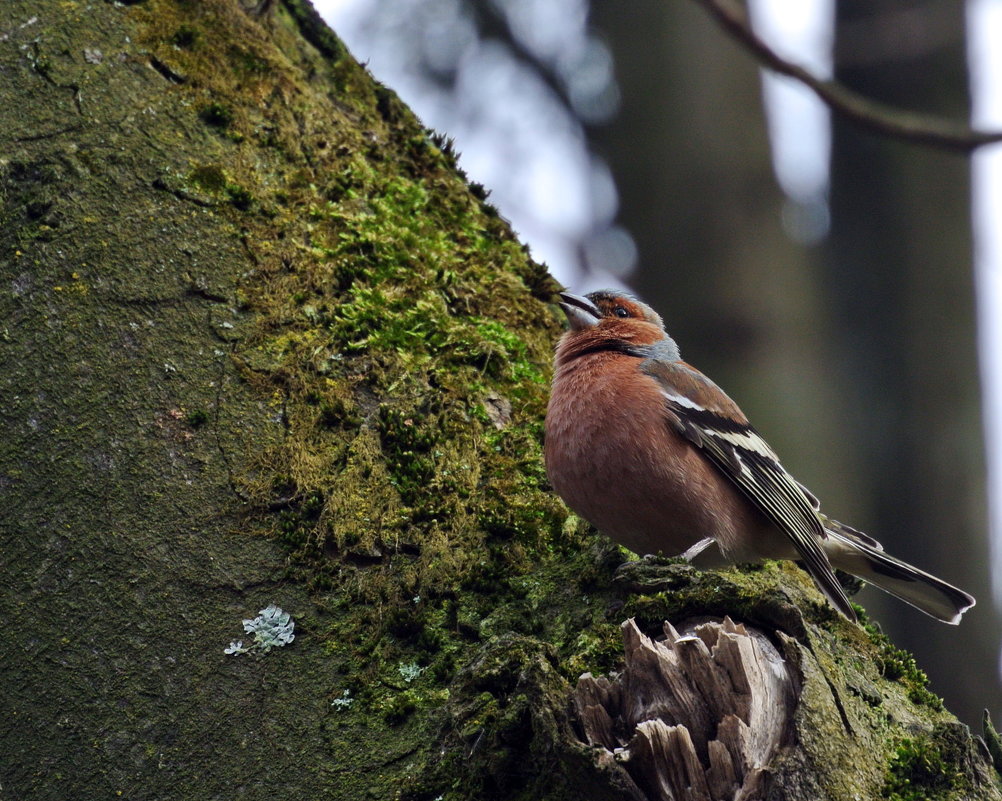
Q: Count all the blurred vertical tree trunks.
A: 2